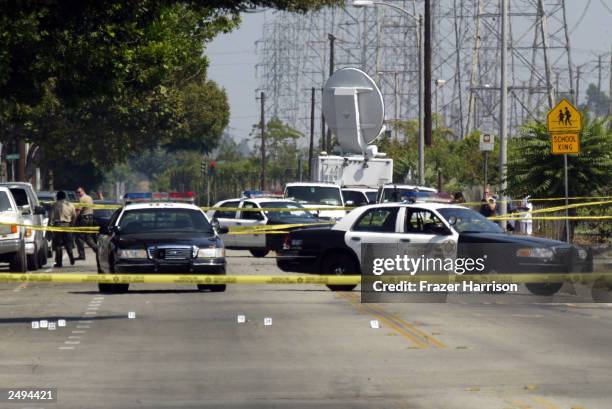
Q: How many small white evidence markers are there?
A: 8